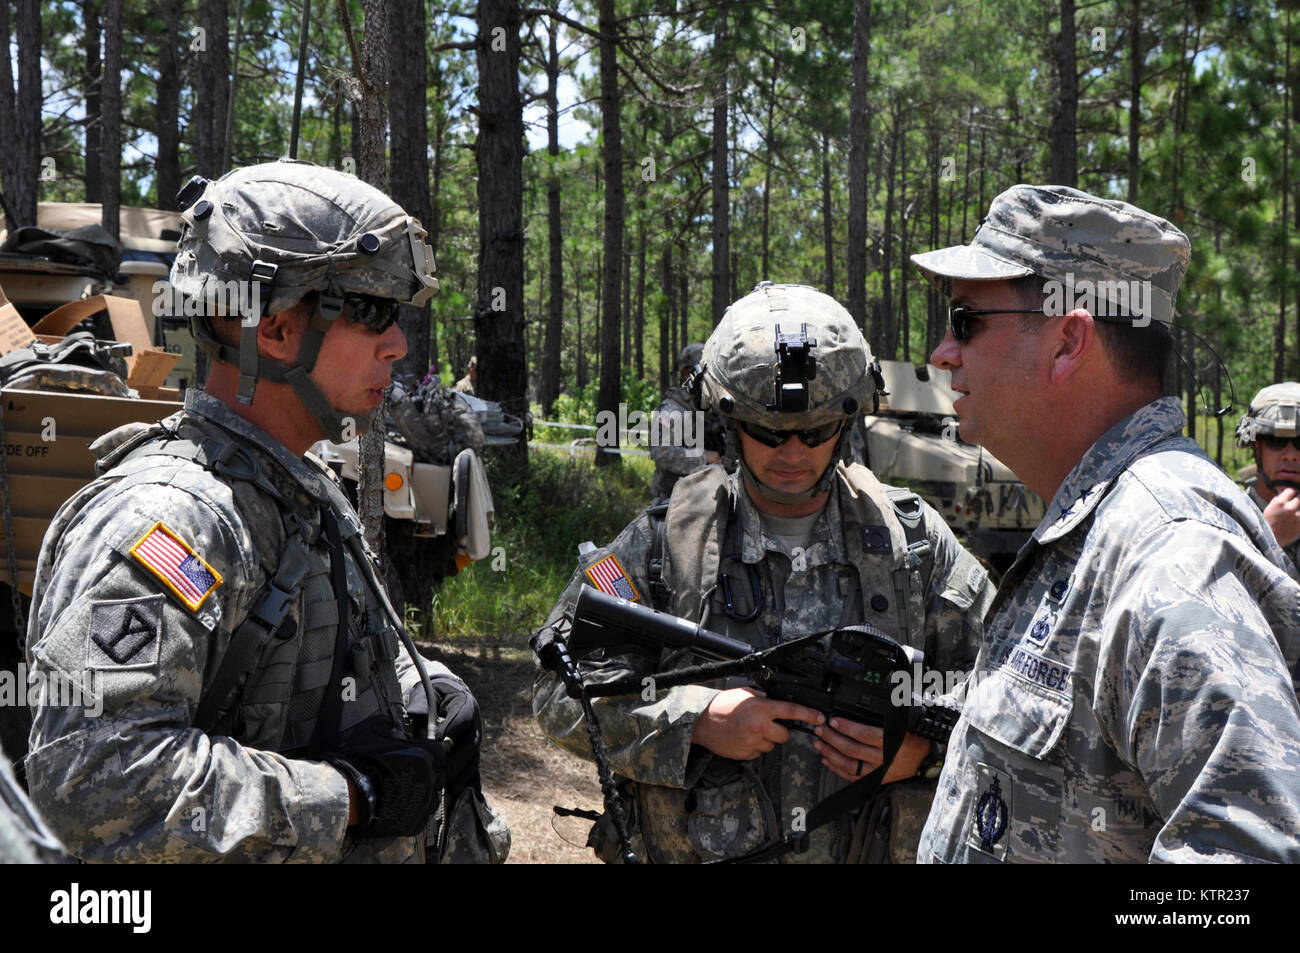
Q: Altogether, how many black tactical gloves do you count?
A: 2